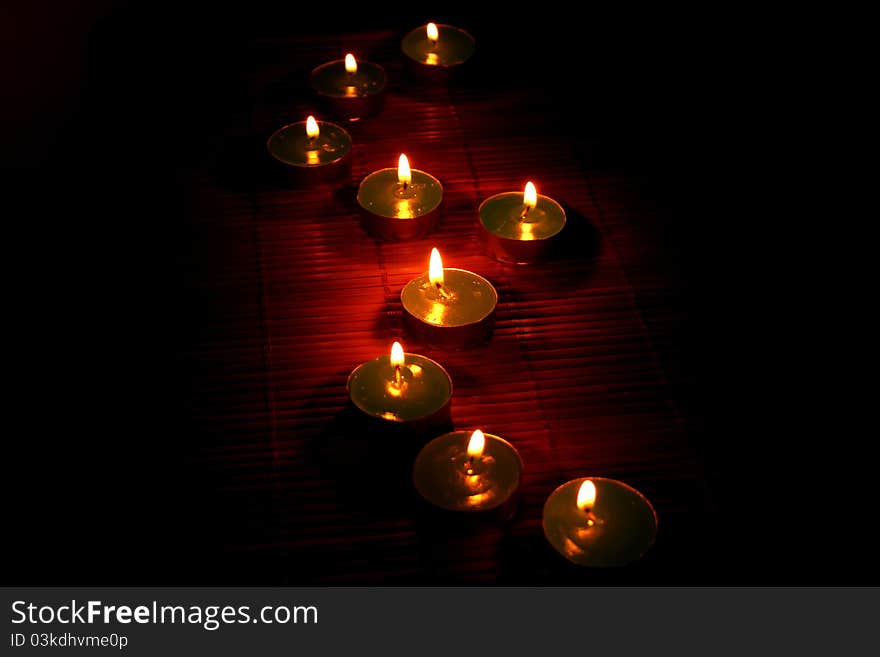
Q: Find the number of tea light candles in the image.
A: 9